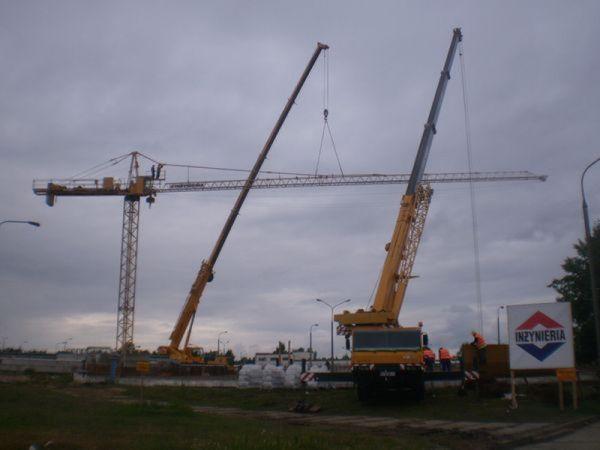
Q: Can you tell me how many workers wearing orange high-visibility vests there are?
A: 3